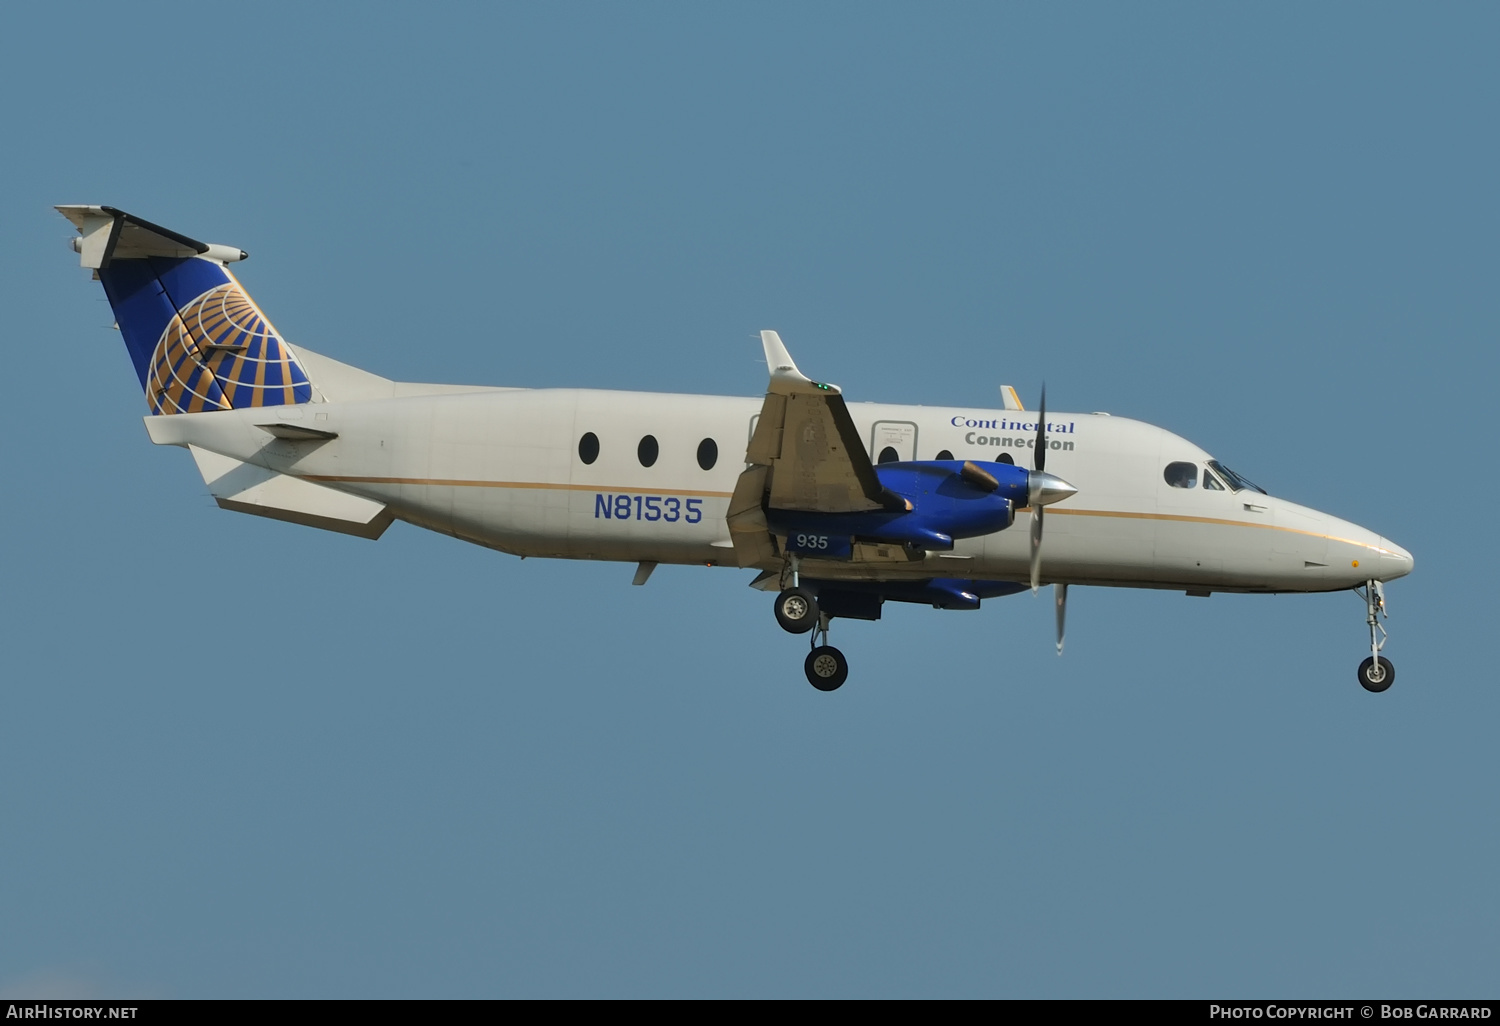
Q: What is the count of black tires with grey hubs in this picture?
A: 3